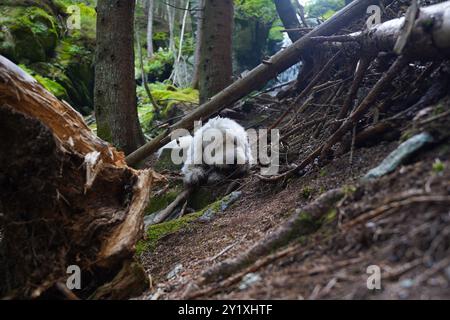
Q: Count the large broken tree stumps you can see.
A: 1